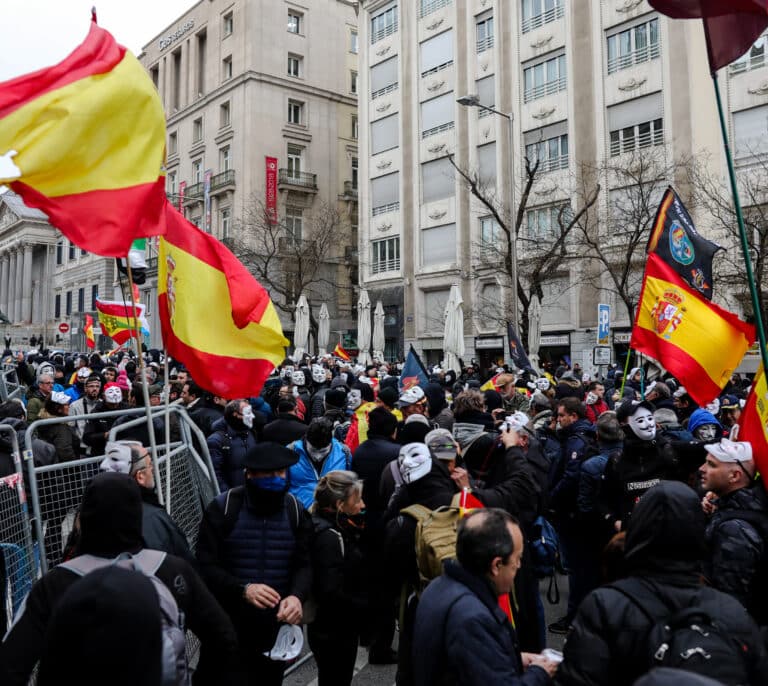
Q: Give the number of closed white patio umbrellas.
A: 6